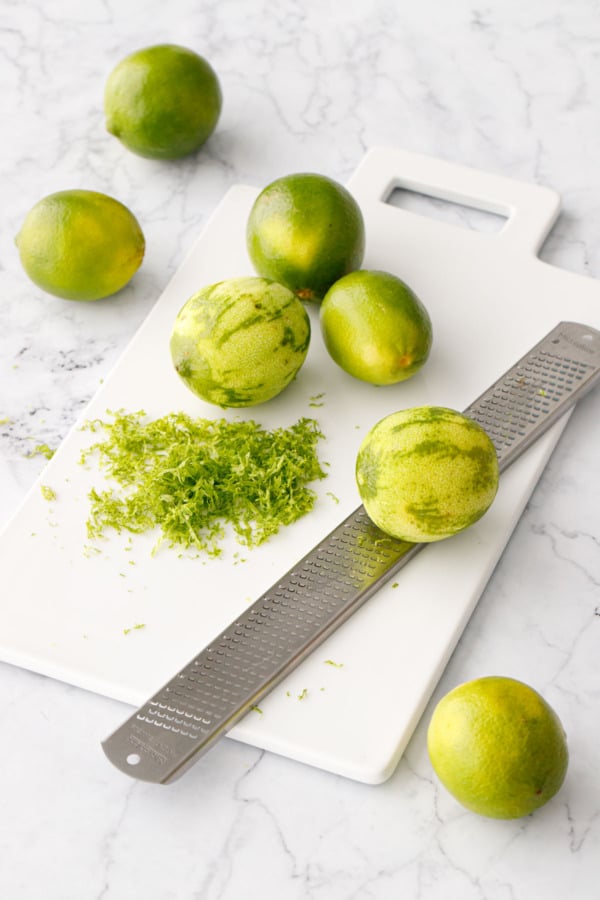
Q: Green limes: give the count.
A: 7